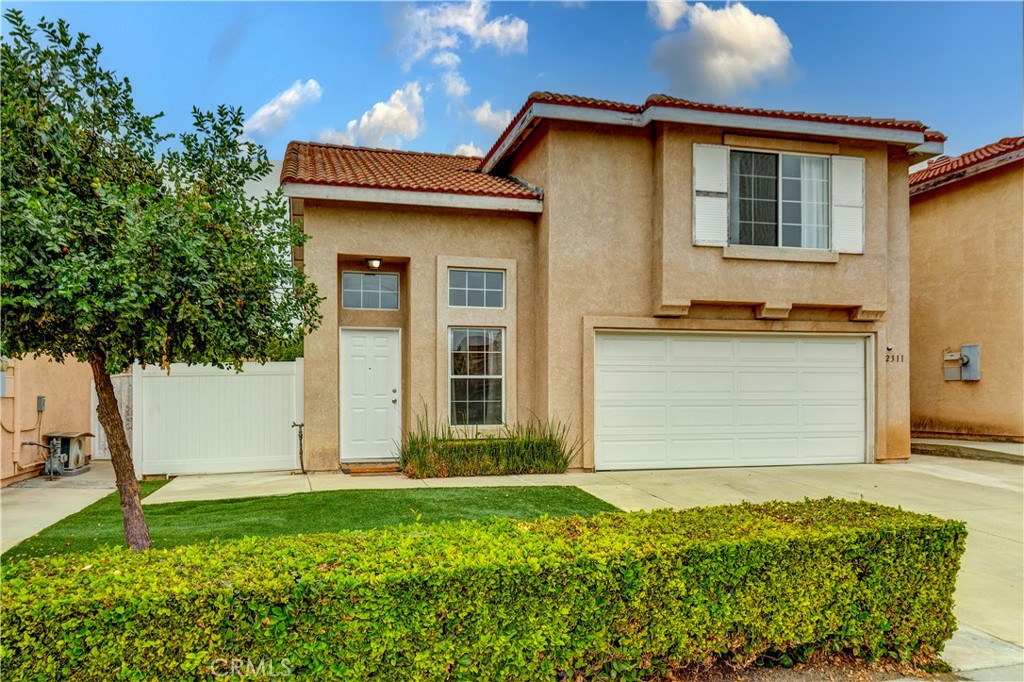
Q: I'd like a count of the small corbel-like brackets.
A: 3